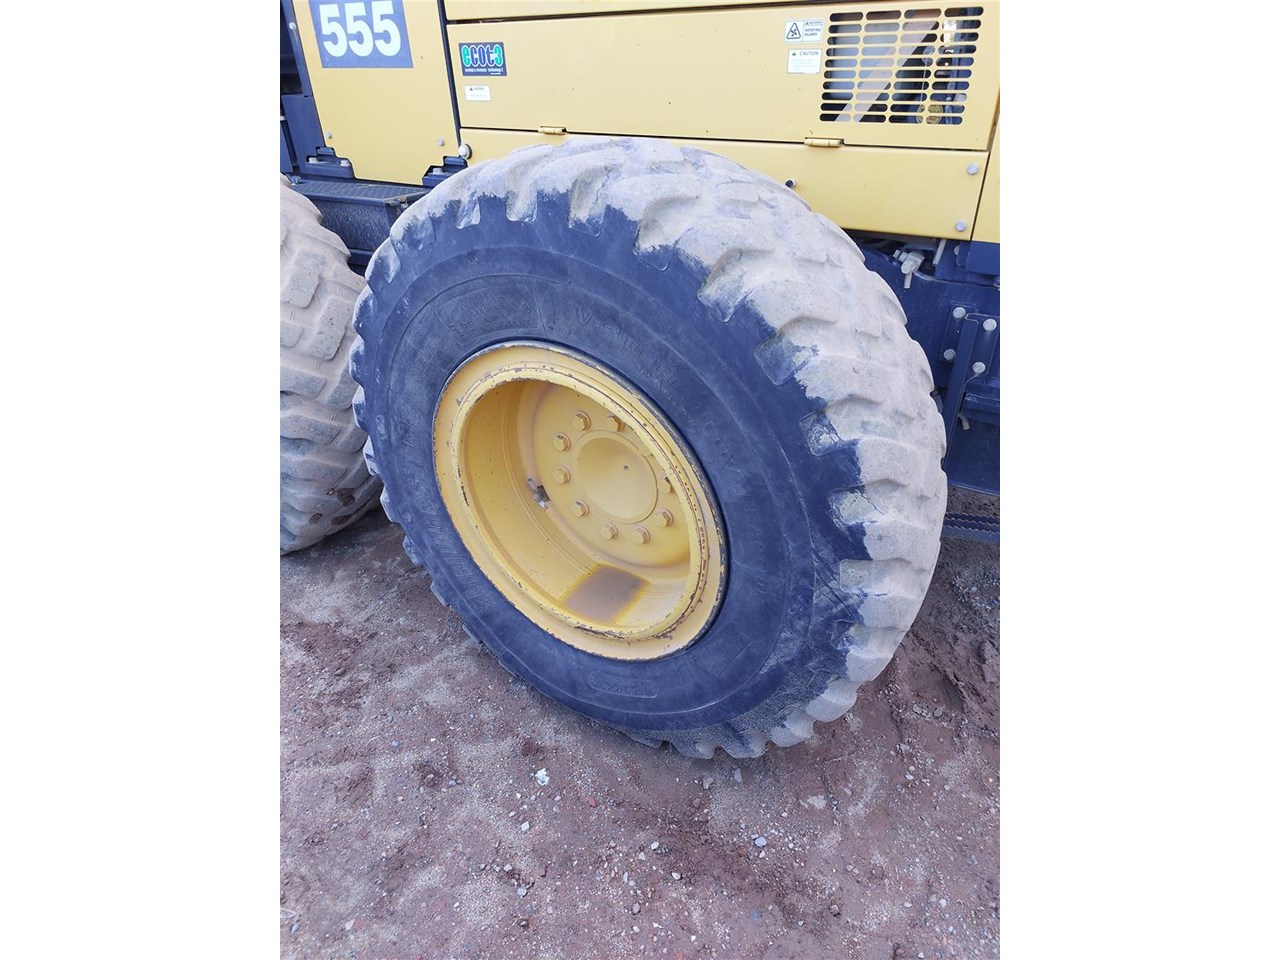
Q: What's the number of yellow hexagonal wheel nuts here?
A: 9